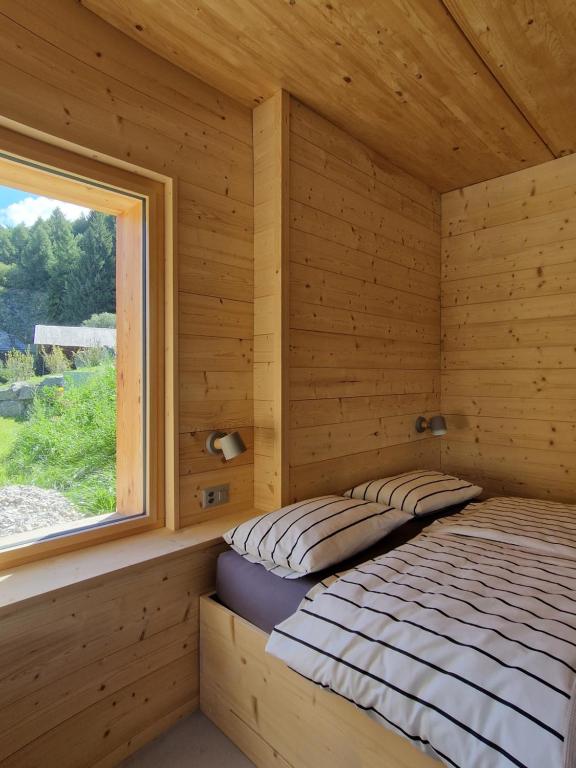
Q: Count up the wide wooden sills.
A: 1